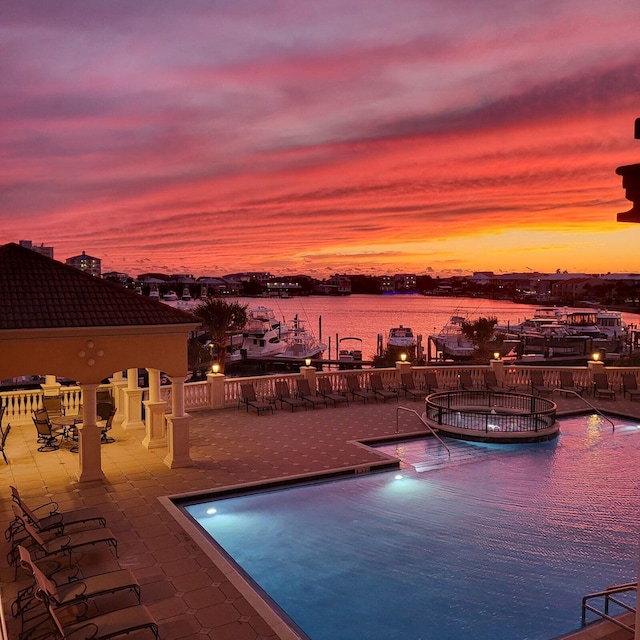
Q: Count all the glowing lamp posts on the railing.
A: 5